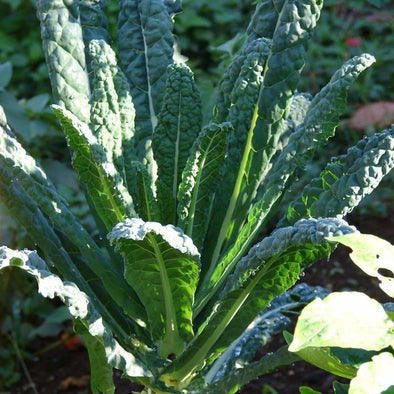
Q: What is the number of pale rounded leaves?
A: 3